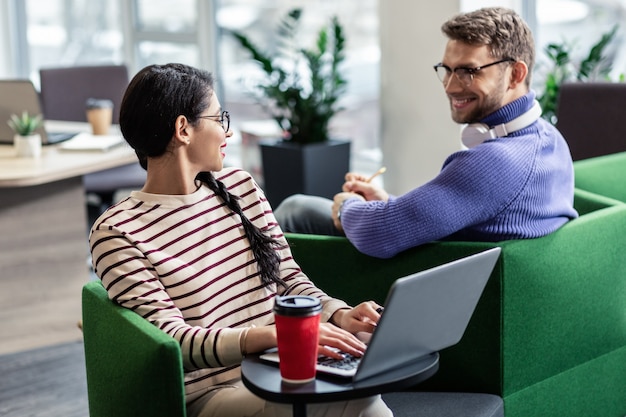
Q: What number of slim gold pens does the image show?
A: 1